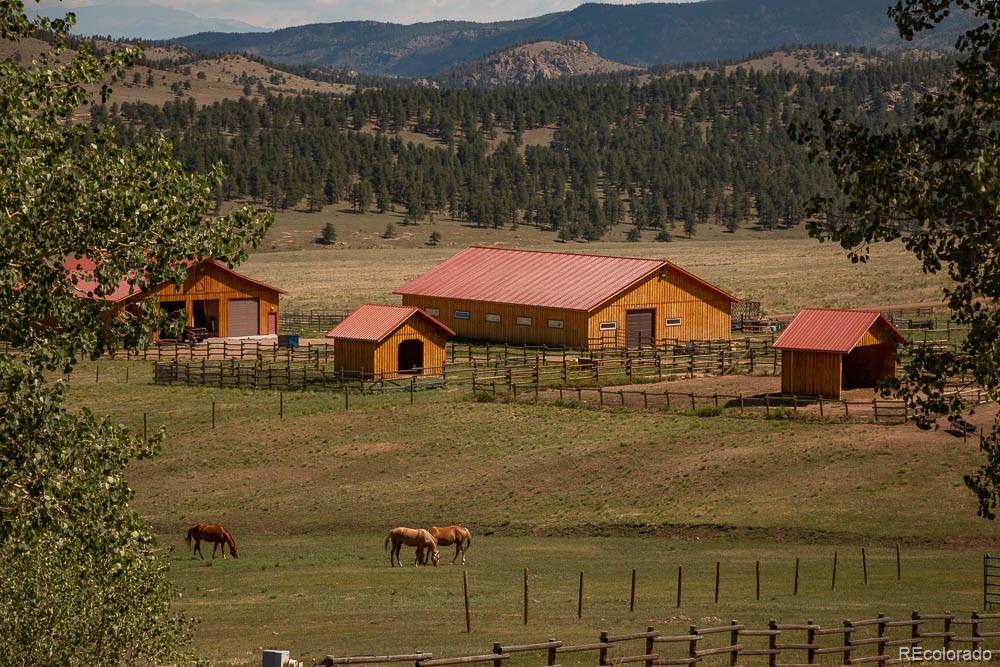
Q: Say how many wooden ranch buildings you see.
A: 4